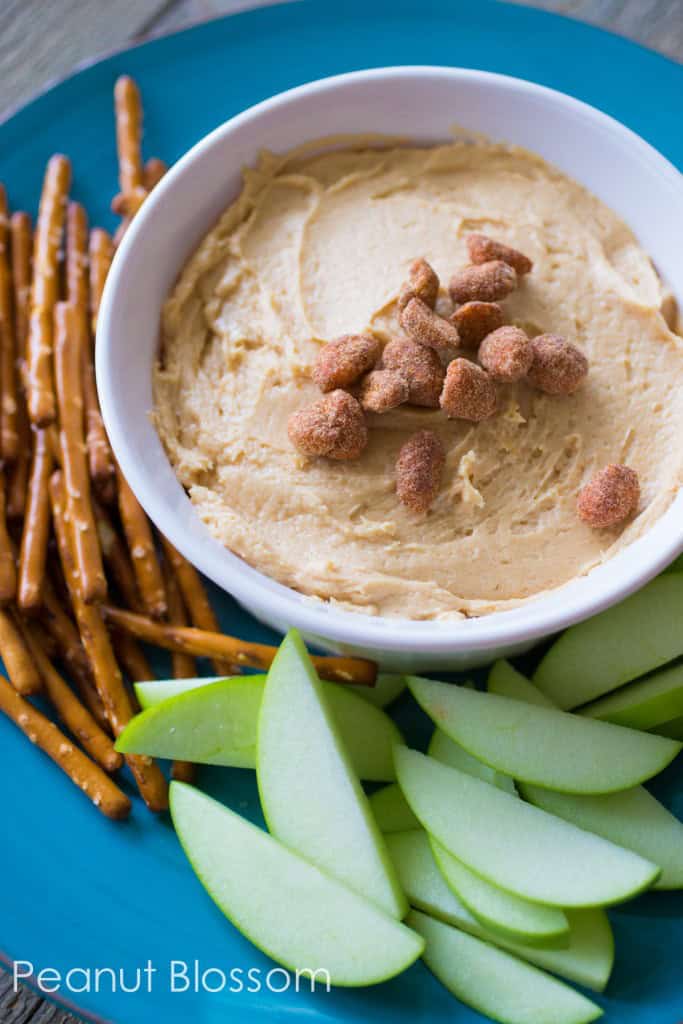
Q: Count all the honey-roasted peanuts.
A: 14